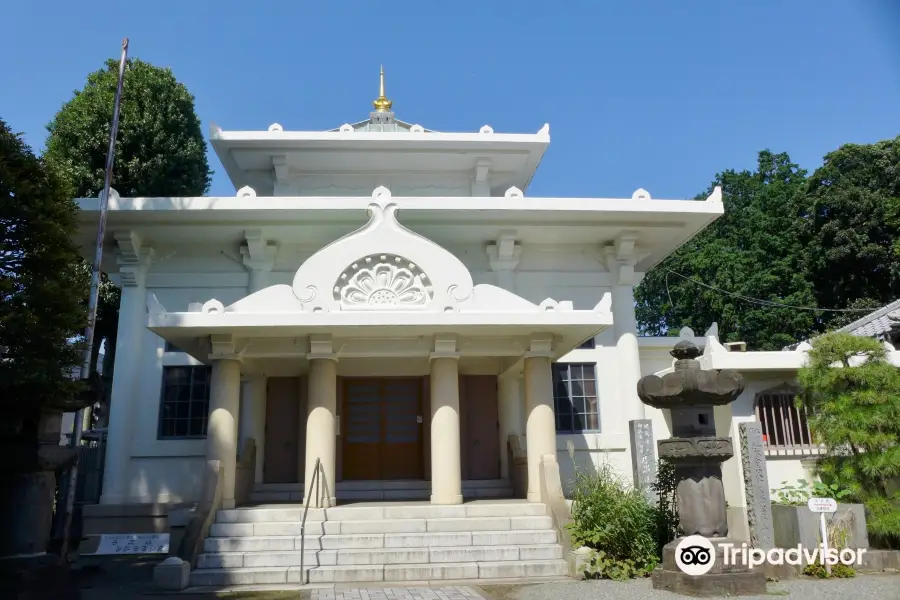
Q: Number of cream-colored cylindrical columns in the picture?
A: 4